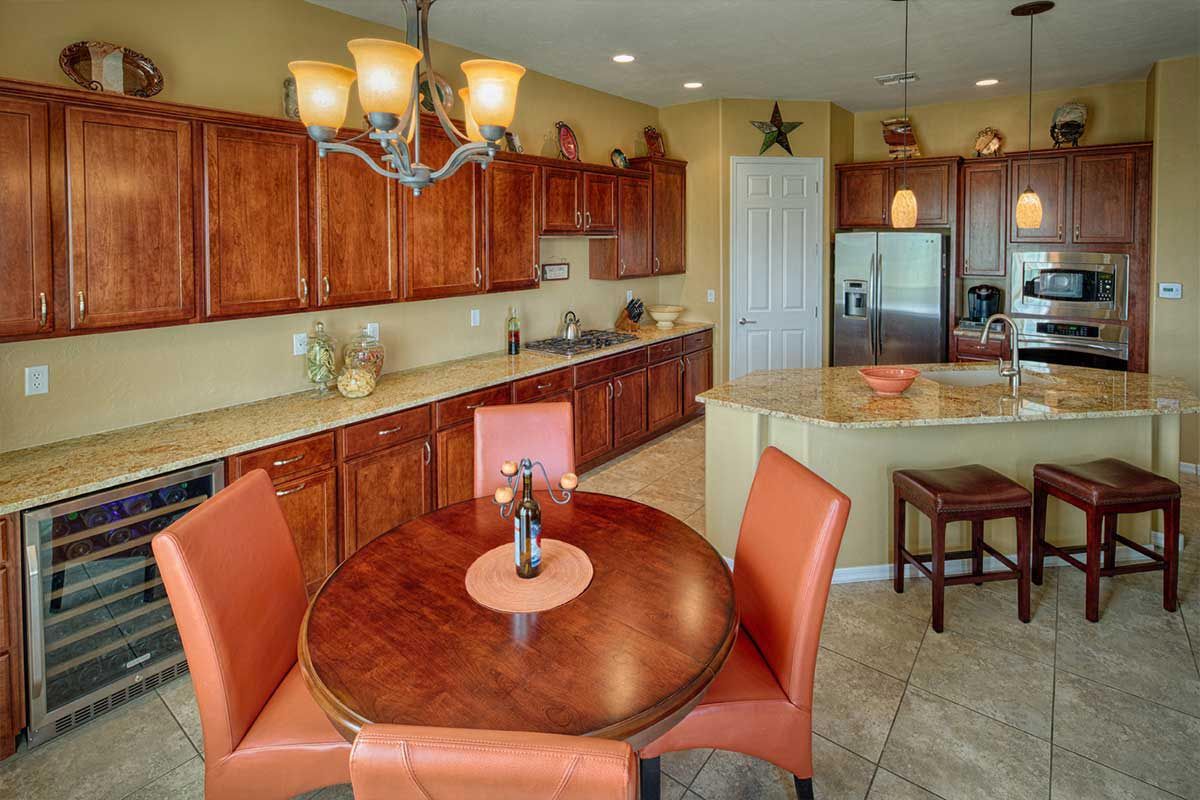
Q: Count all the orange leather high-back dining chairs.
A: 4